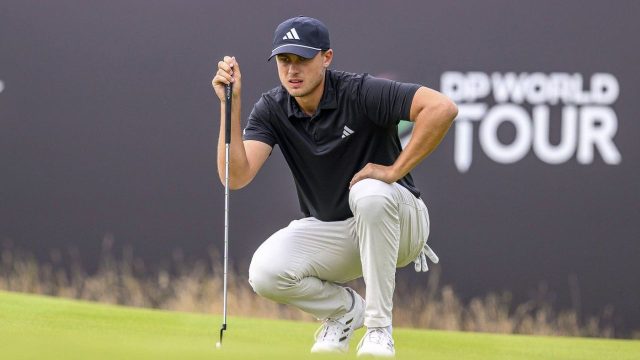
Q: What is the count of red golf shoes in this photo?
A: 0